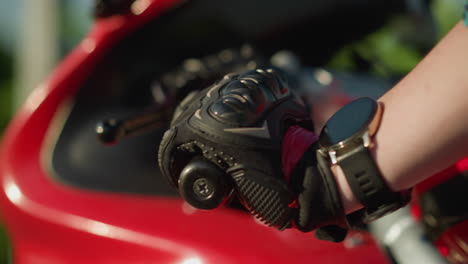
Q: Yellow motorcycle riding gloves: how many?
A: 0